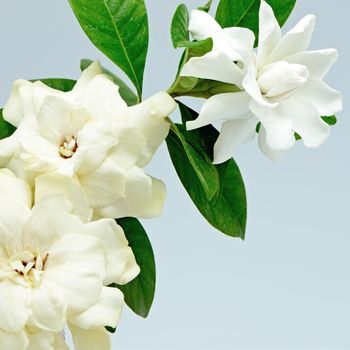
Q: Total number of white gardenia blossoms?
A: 3